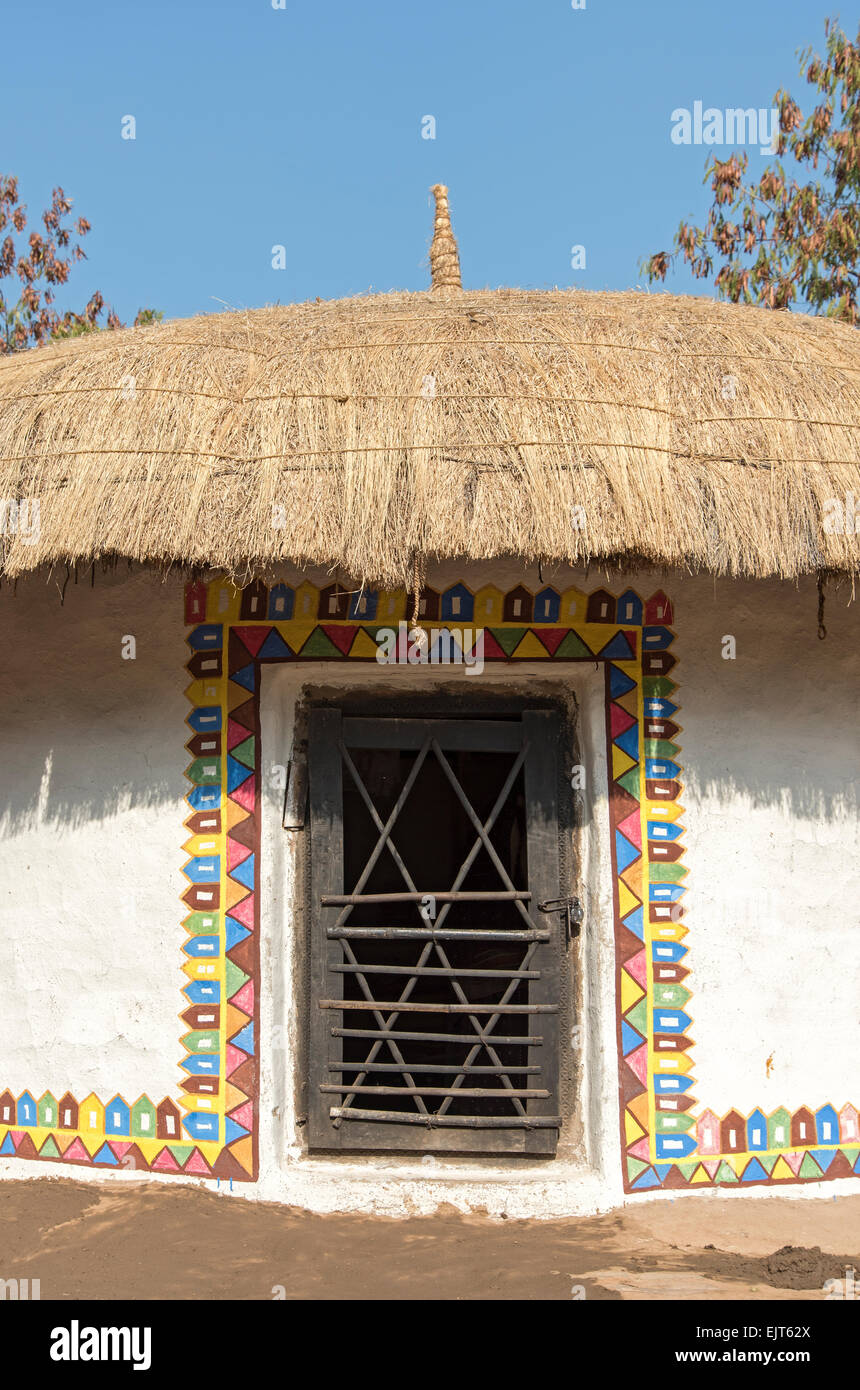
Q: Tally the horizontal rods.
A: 8